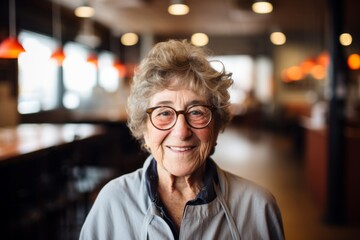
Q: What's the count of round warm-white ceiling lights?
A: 7